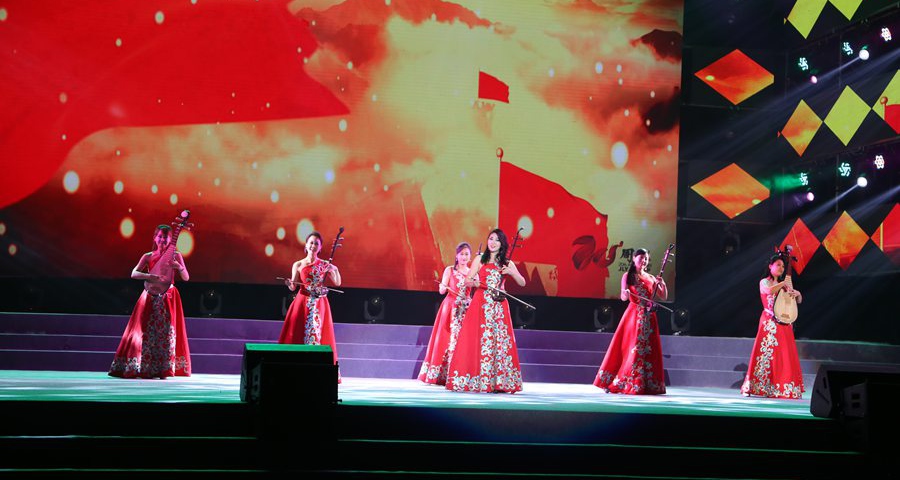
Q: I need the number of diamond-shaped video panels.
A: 10